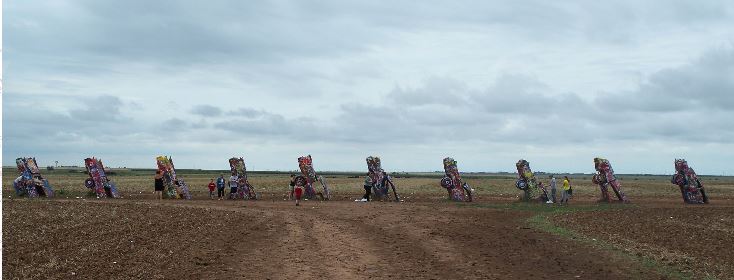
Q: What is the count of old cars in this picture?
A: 10